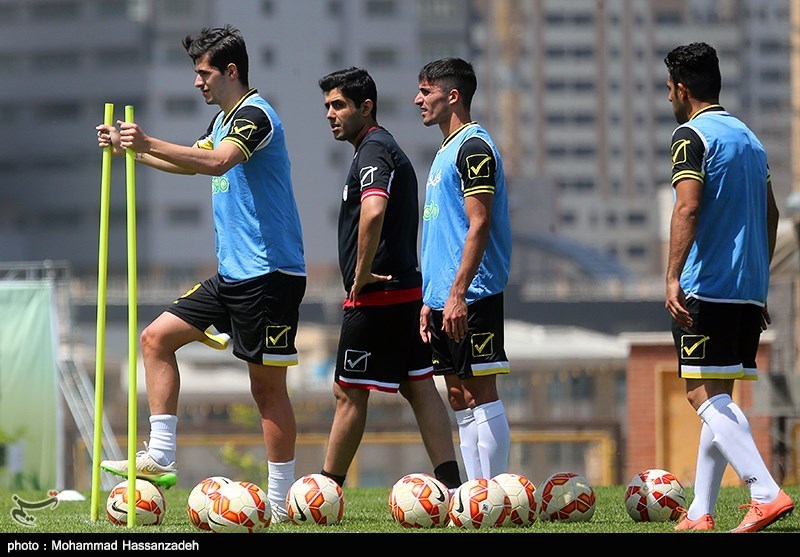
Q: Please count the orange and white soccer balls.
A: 9